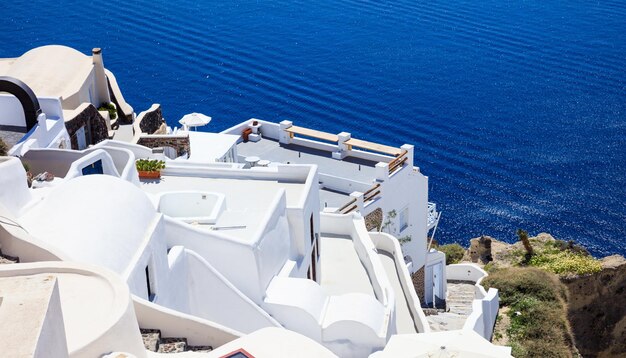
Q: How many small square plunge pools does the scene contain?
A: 1